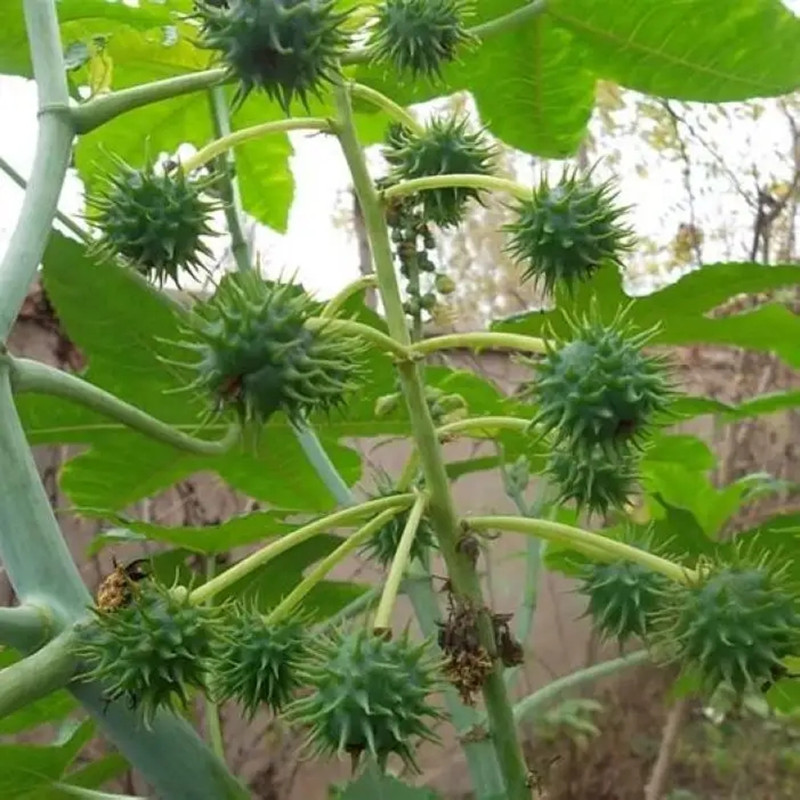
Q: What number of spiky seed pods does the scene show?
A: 14